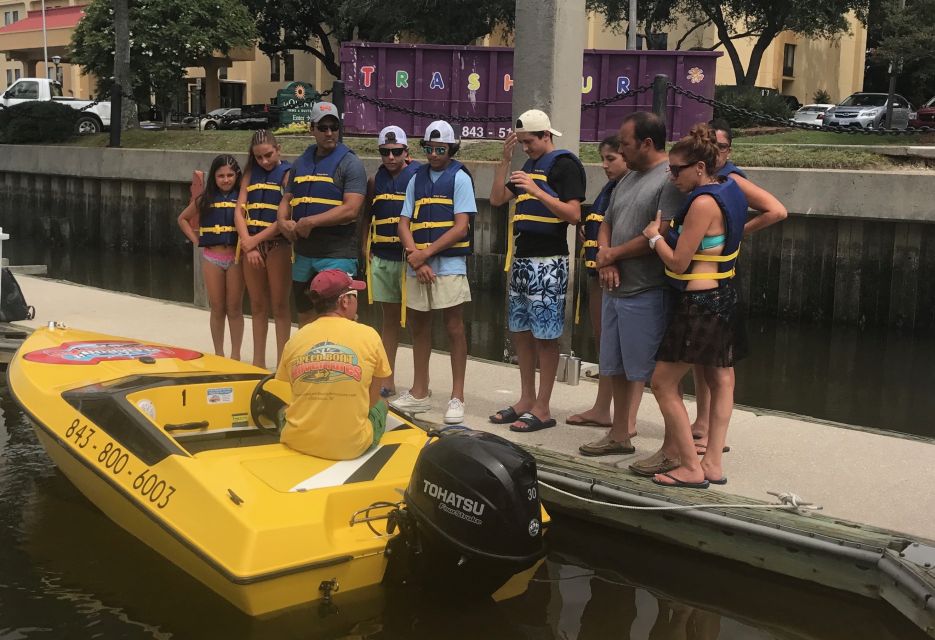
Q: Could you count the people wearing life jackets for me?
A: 9